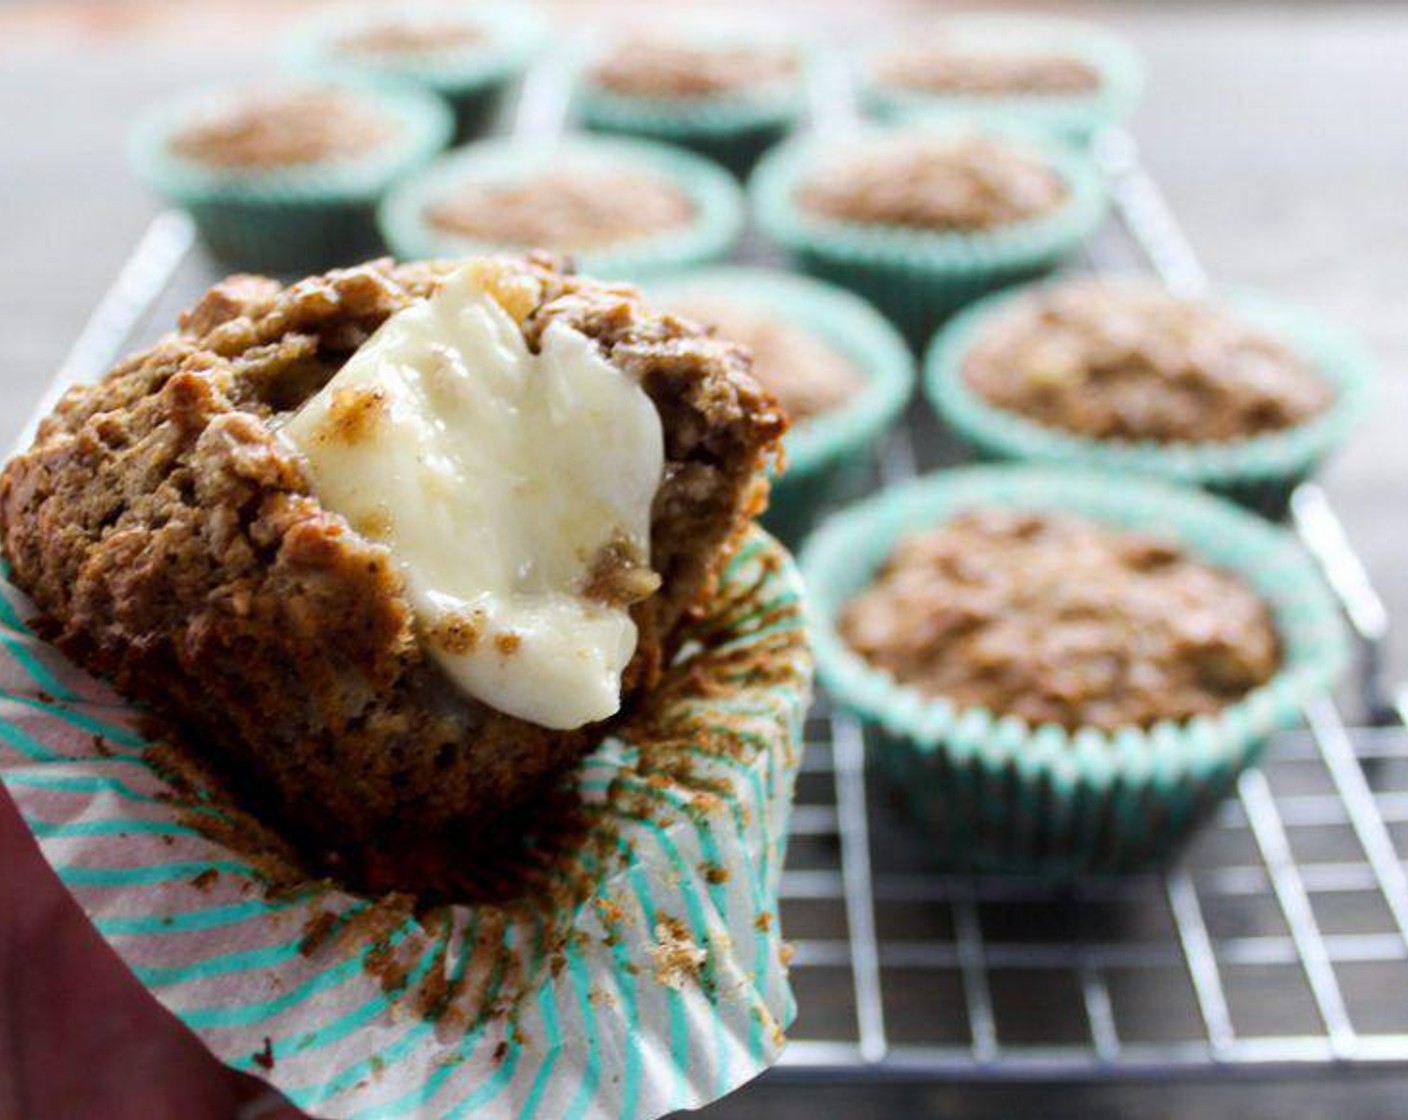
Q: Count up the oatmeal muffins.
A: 10